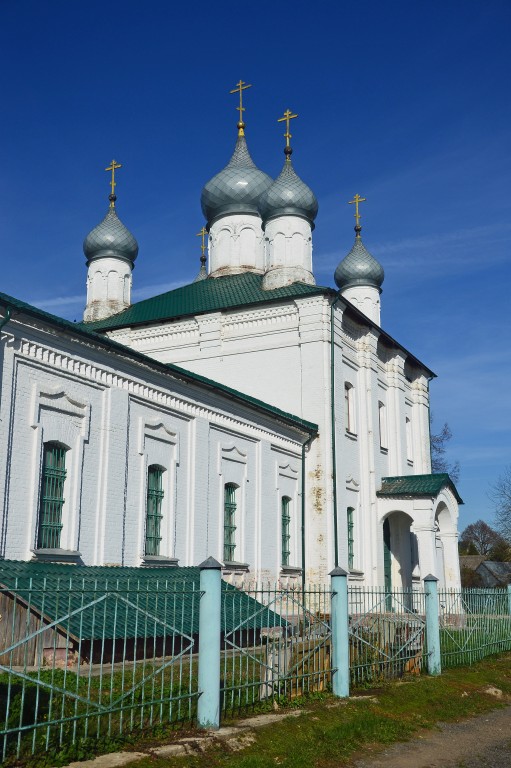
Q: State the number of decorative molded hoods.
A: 5